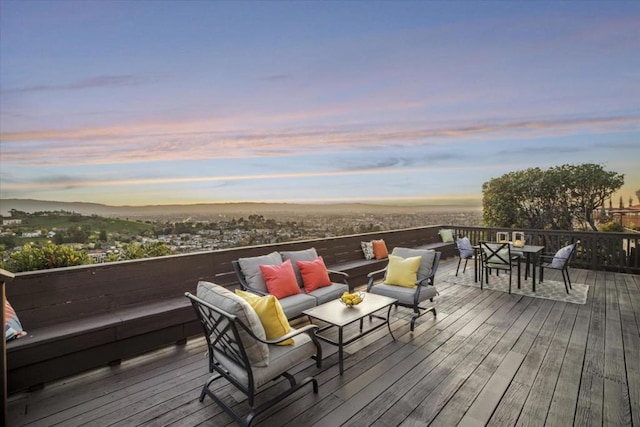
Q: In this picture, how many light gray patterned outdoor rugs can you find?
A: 1